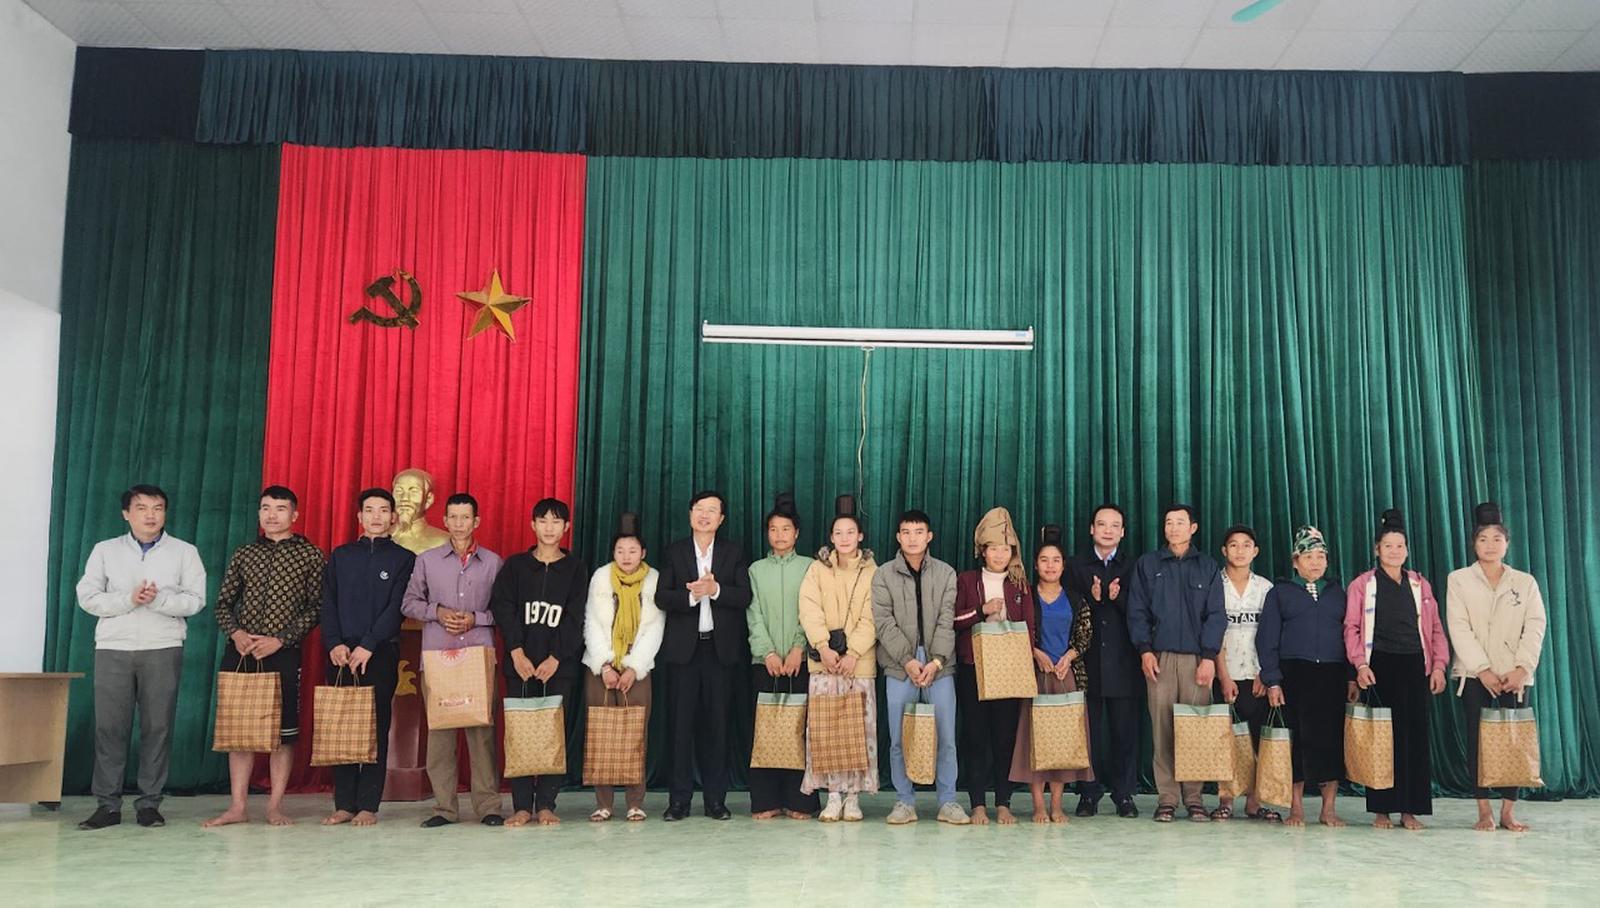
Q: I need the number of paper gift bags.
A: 15